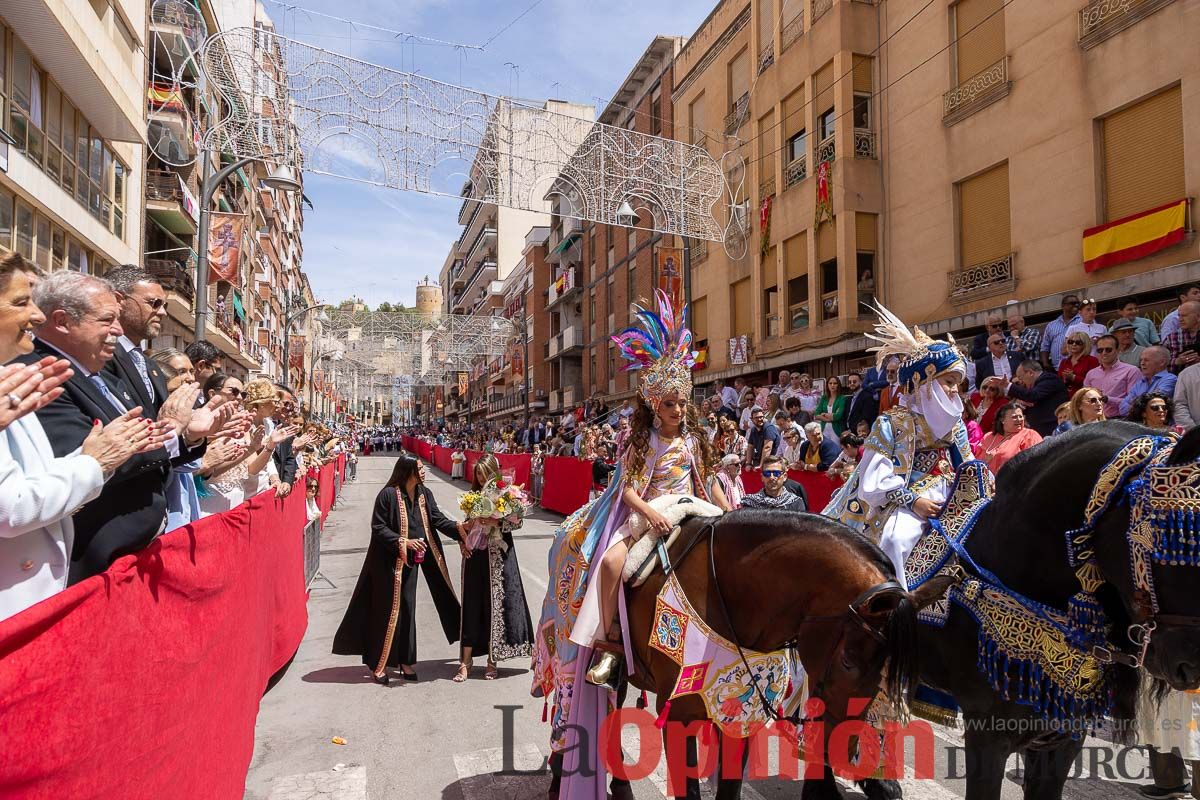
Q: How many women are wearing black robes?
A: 2